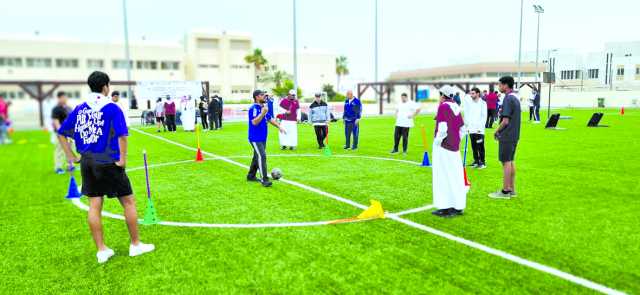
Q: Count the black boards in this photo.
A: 2